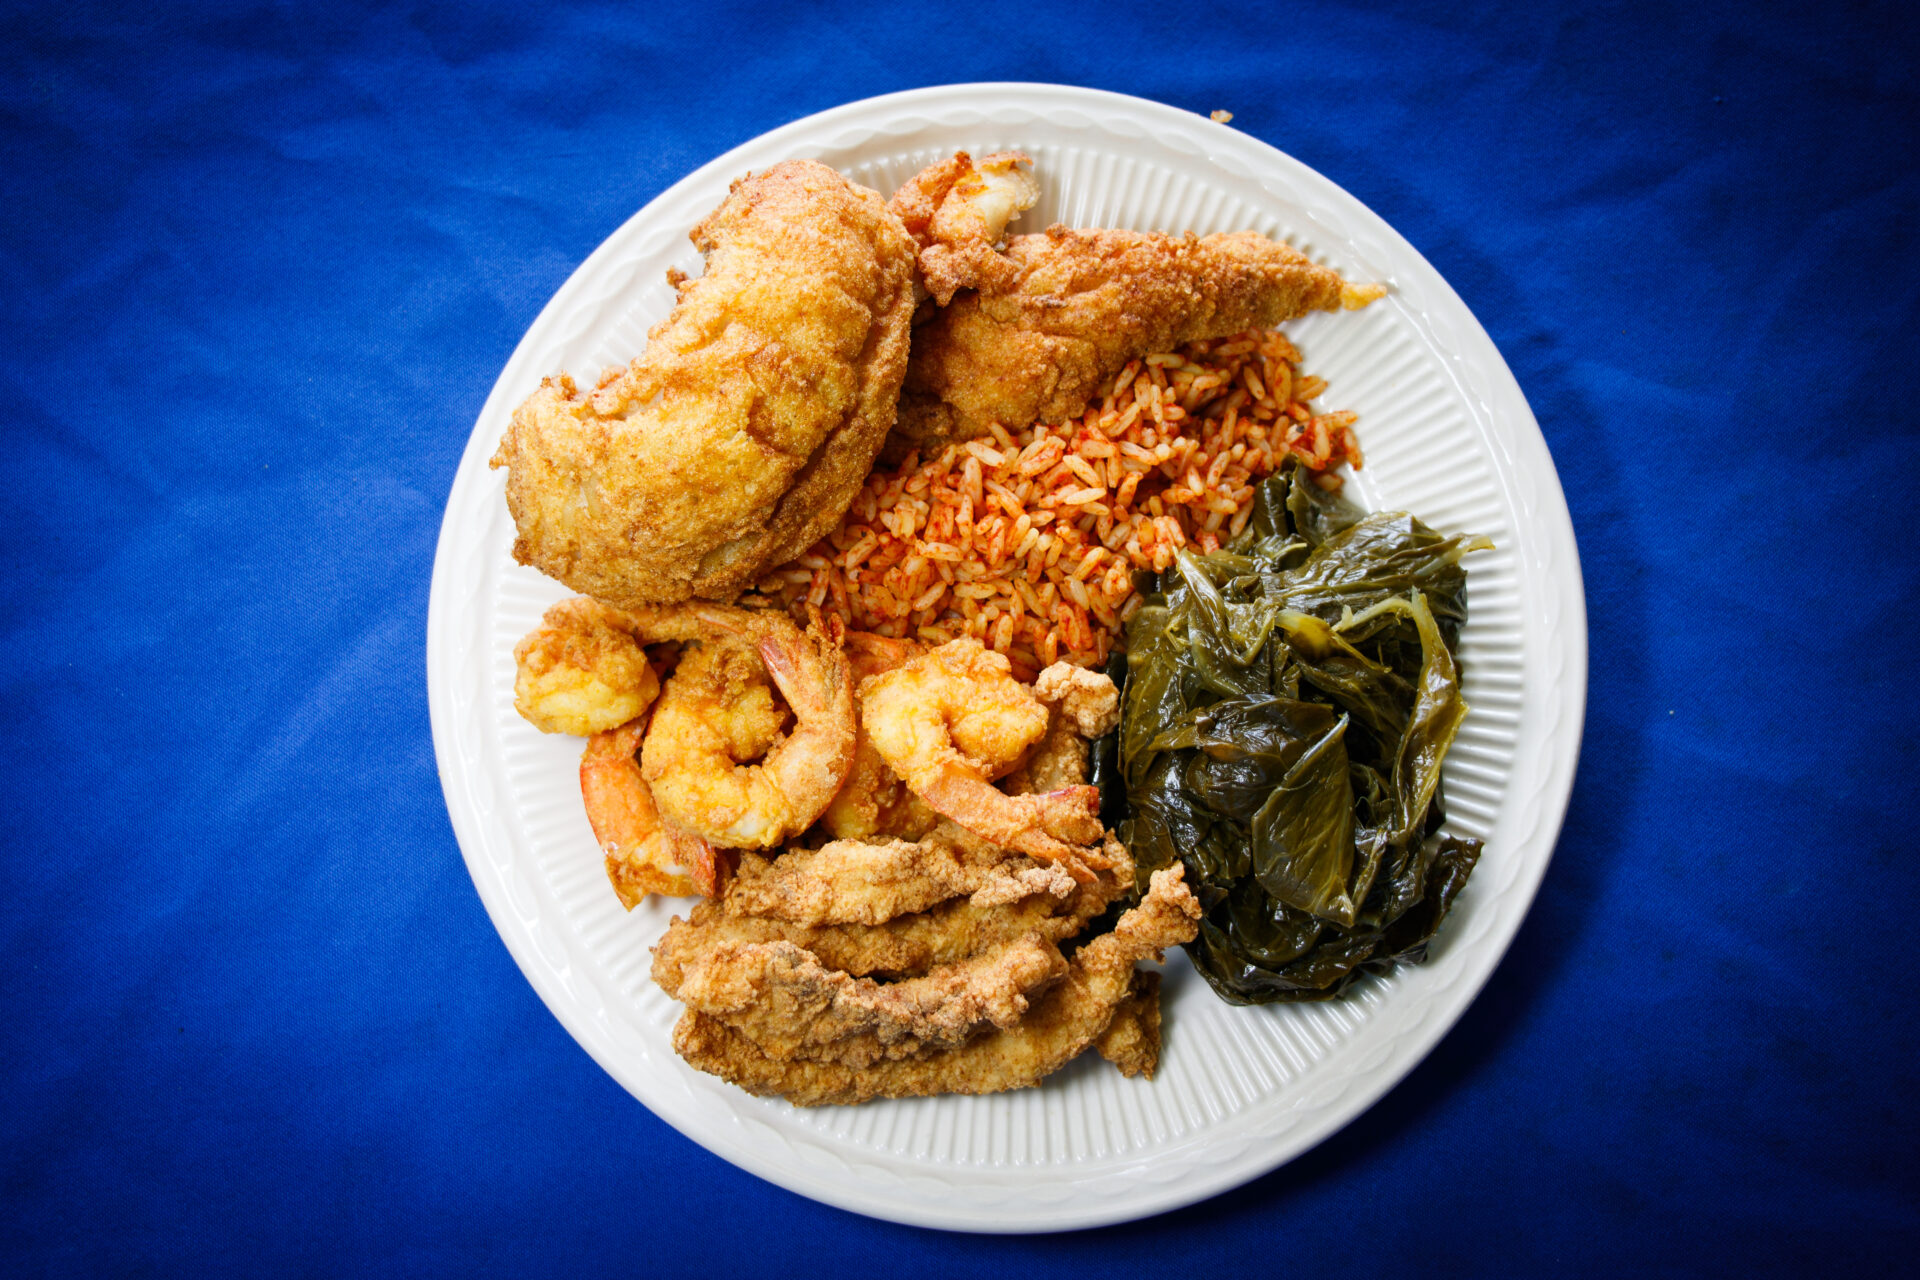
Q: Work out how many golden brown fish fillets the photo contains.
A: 2